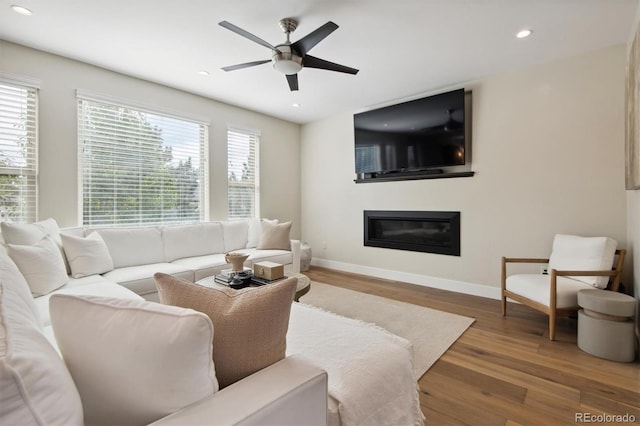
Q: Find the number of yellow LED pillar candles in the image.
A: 0